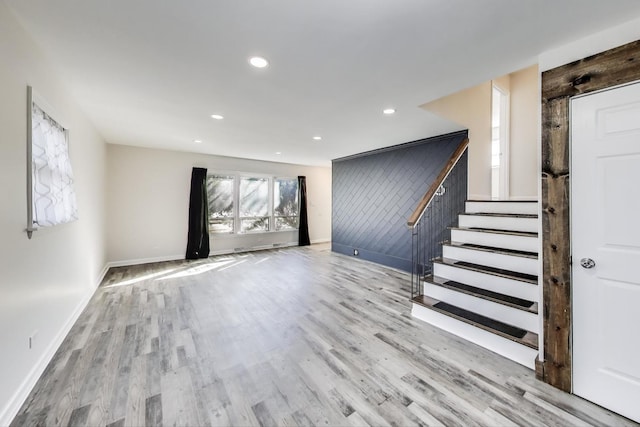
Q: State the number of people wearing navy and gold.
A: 0